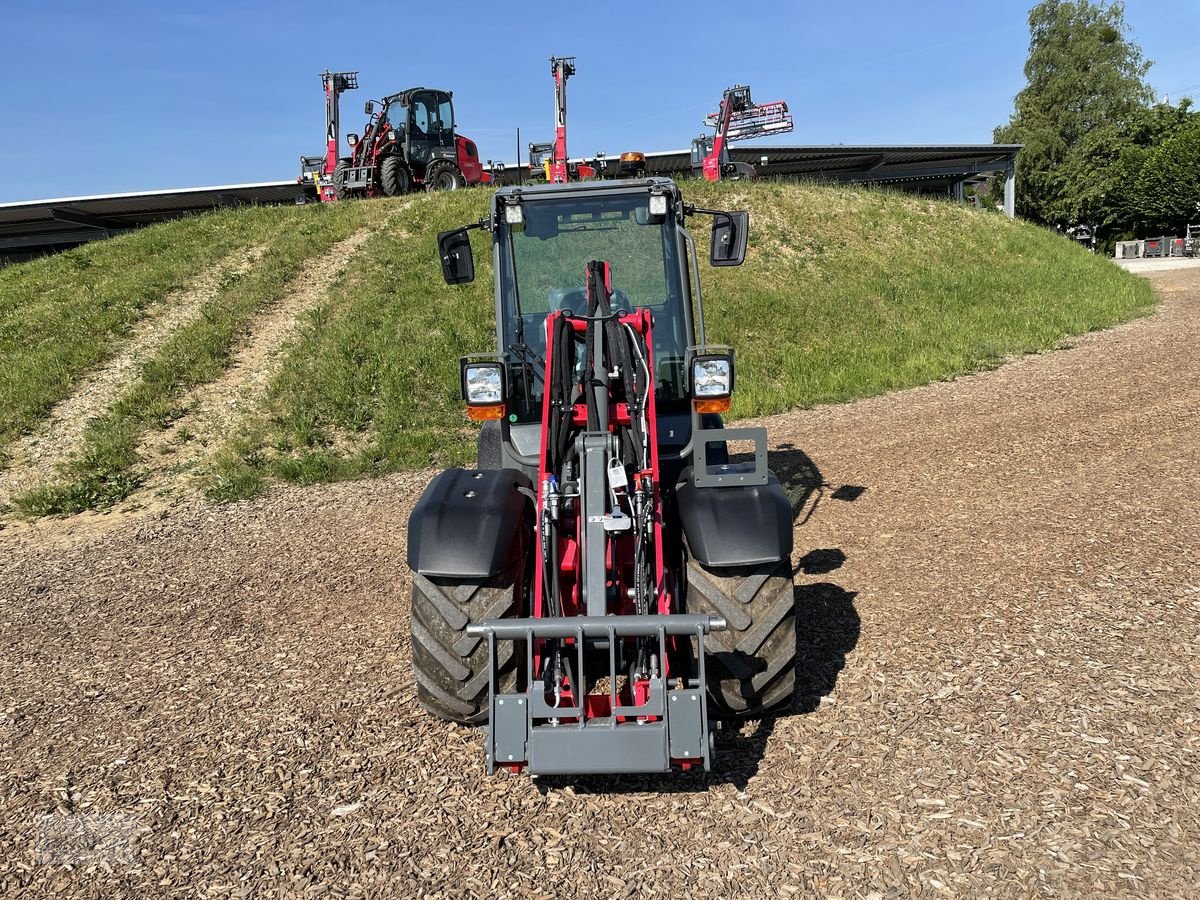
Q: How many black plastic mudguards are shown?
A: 2